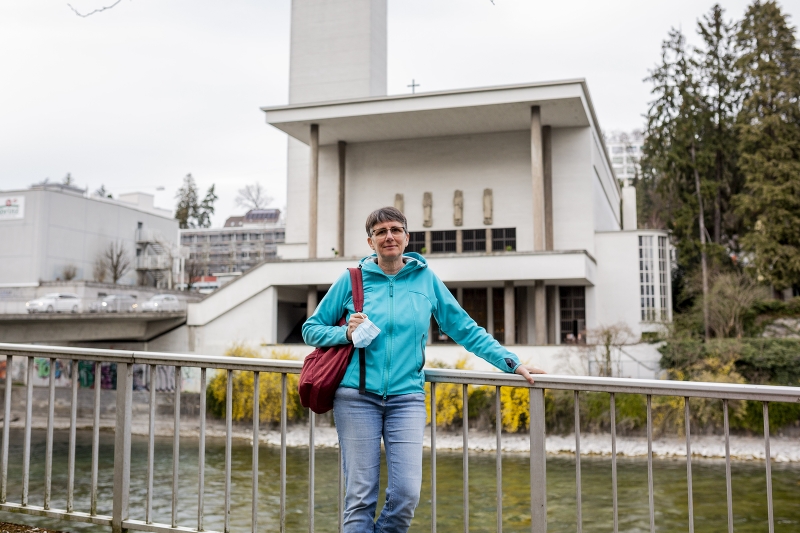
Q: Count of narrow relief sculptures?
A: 4